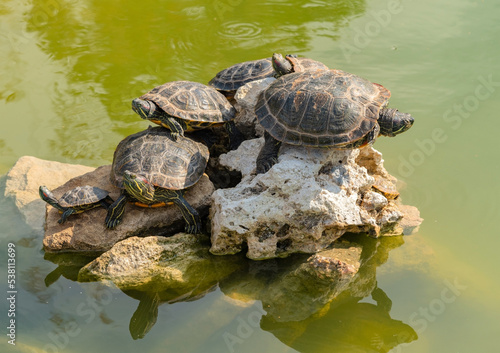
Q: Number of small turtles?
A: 1